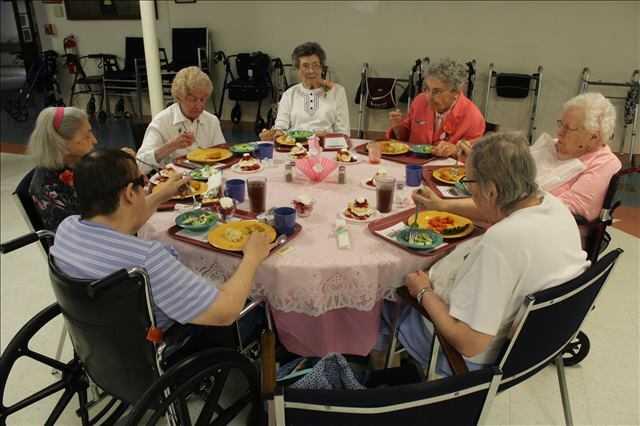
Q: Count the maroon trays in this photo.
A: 7